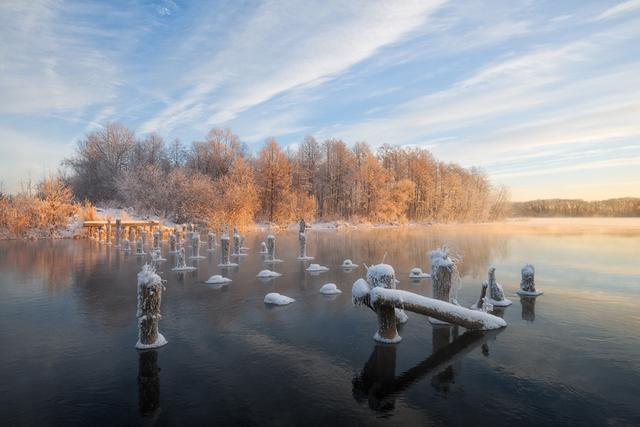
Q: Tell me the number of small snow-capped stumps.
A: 7